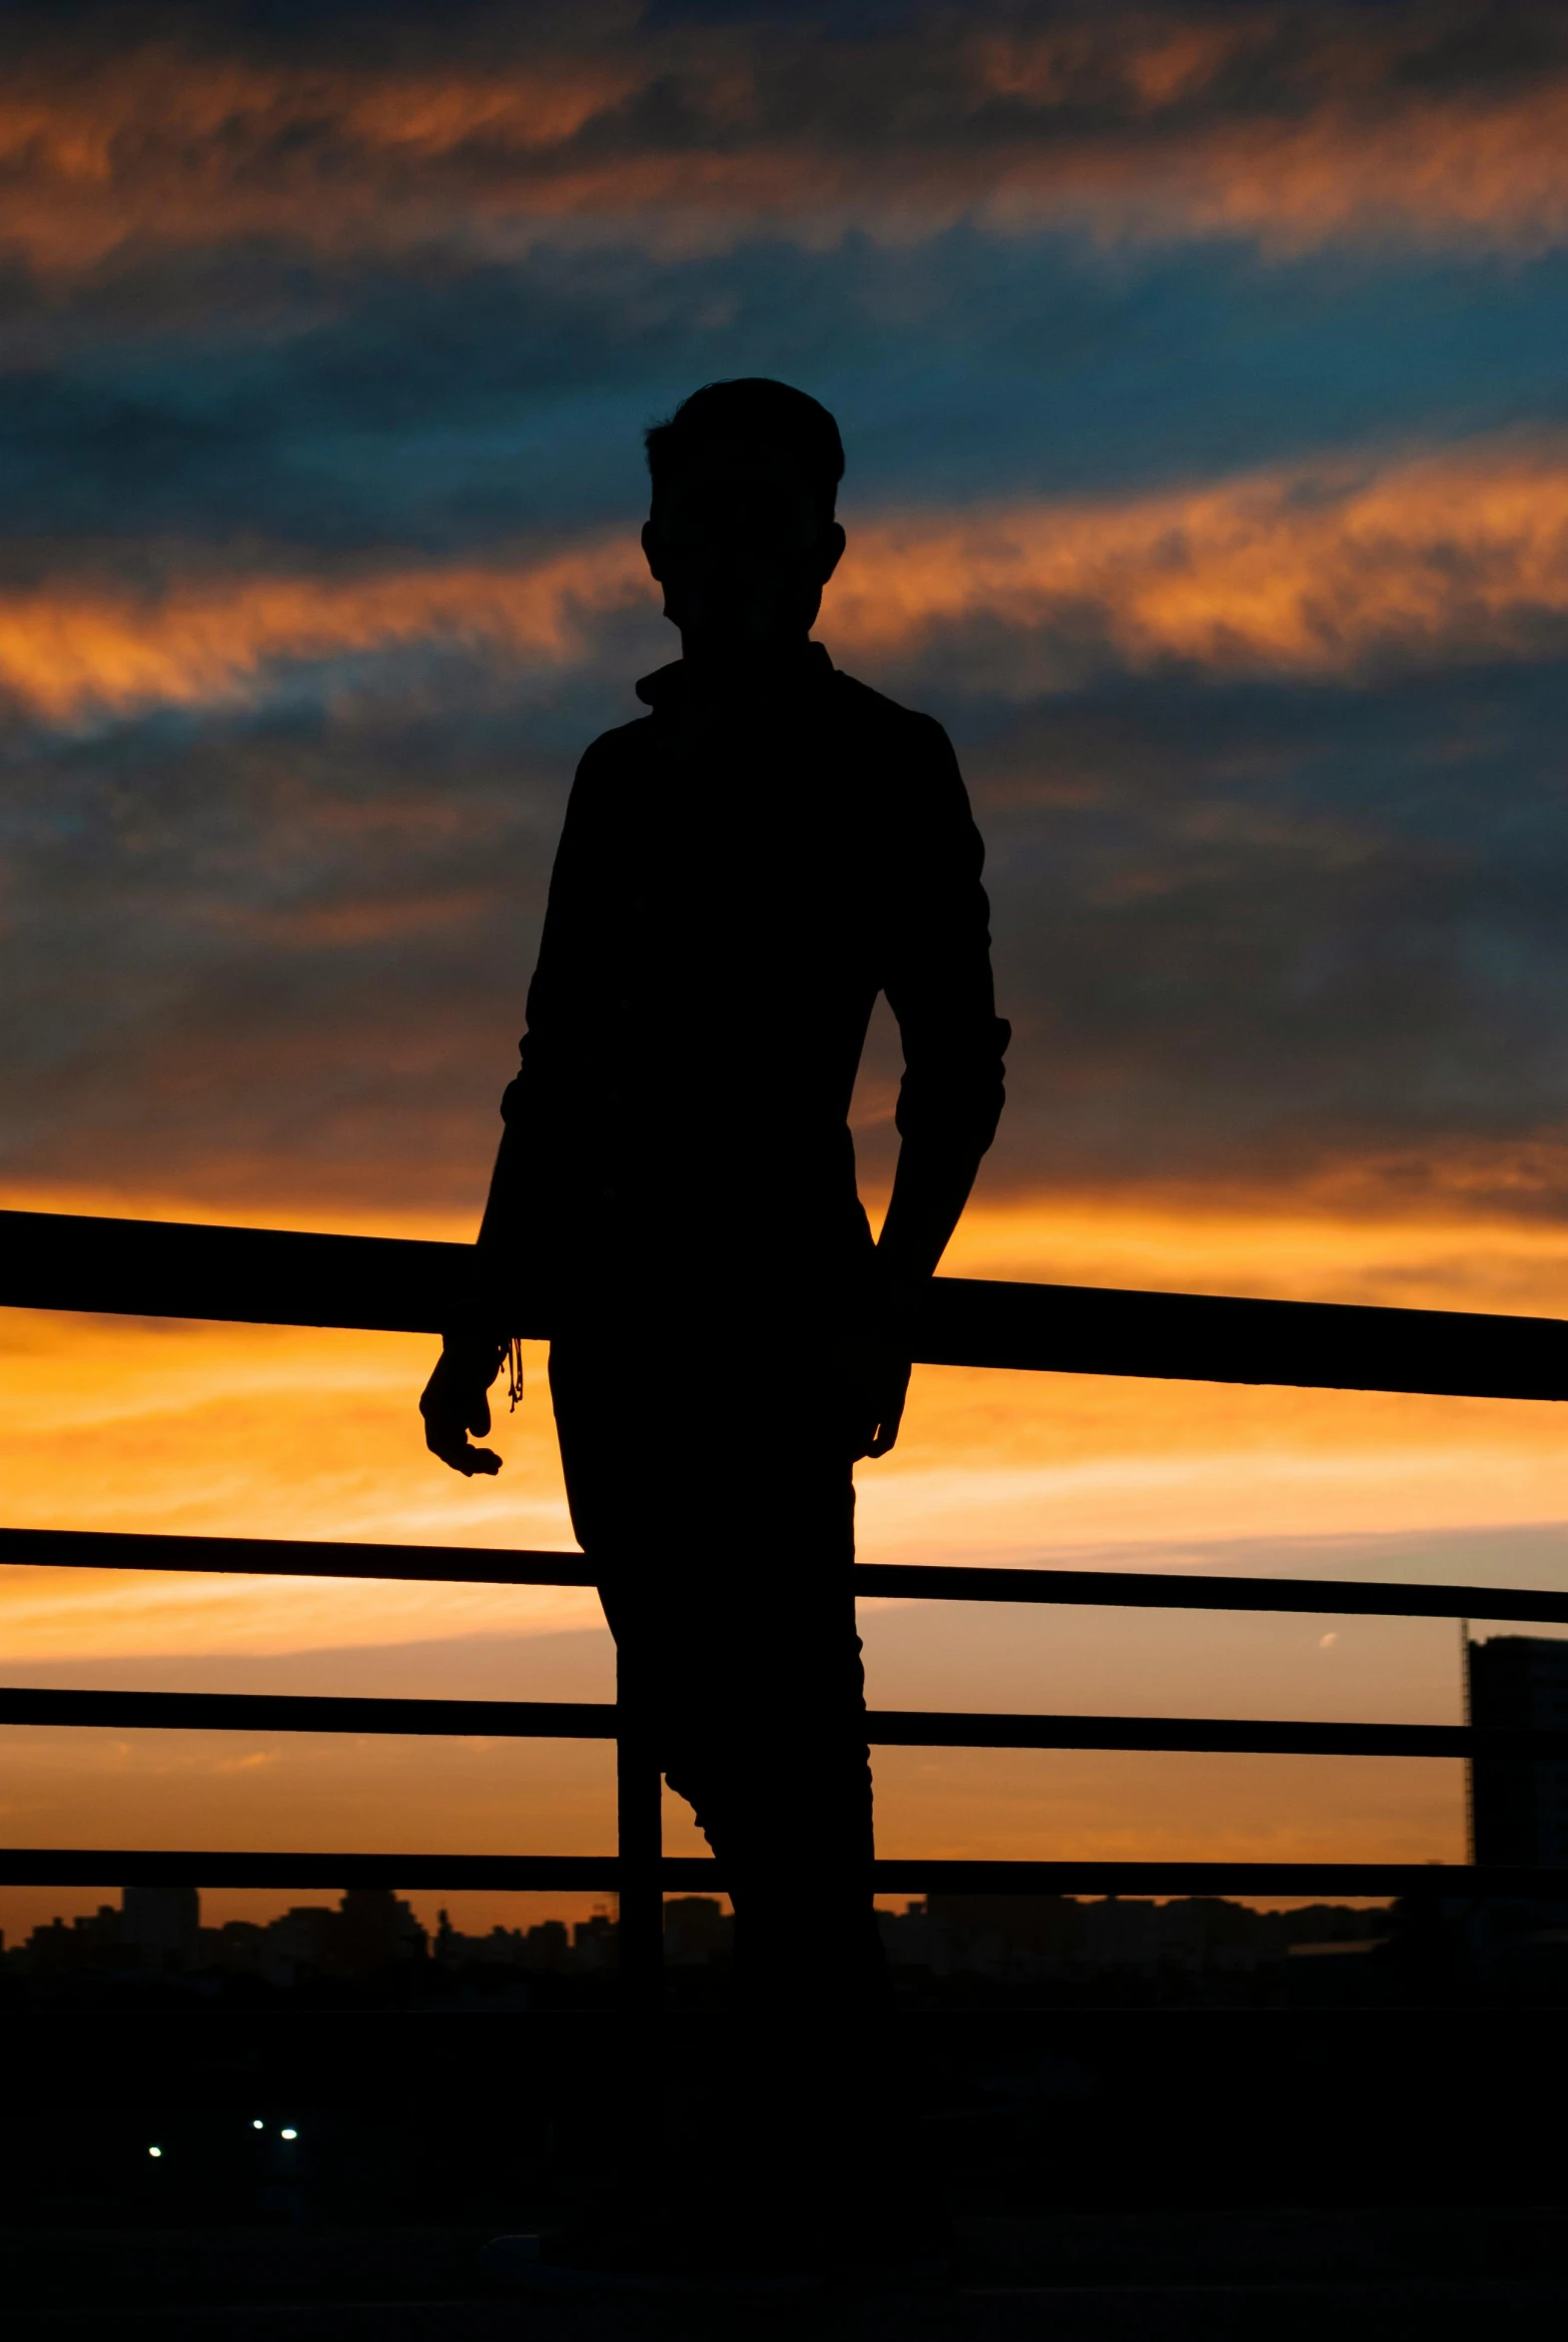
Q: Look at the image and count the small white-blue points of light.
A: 3